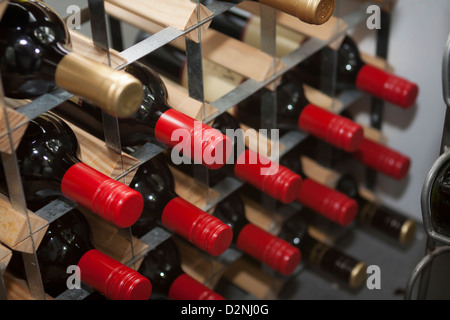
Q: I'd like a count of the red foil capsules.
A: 11